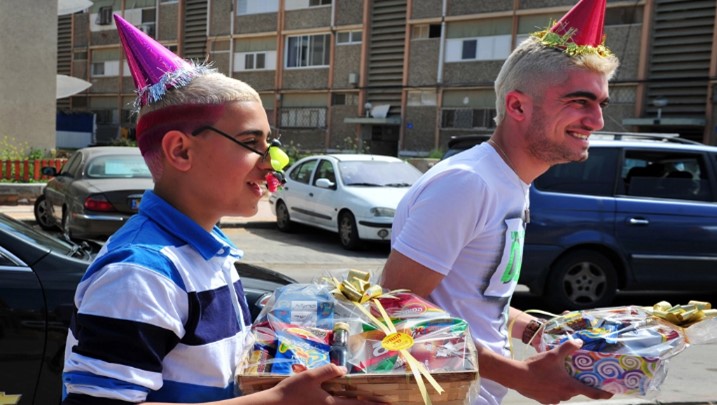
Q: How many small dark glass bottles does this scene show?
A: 1